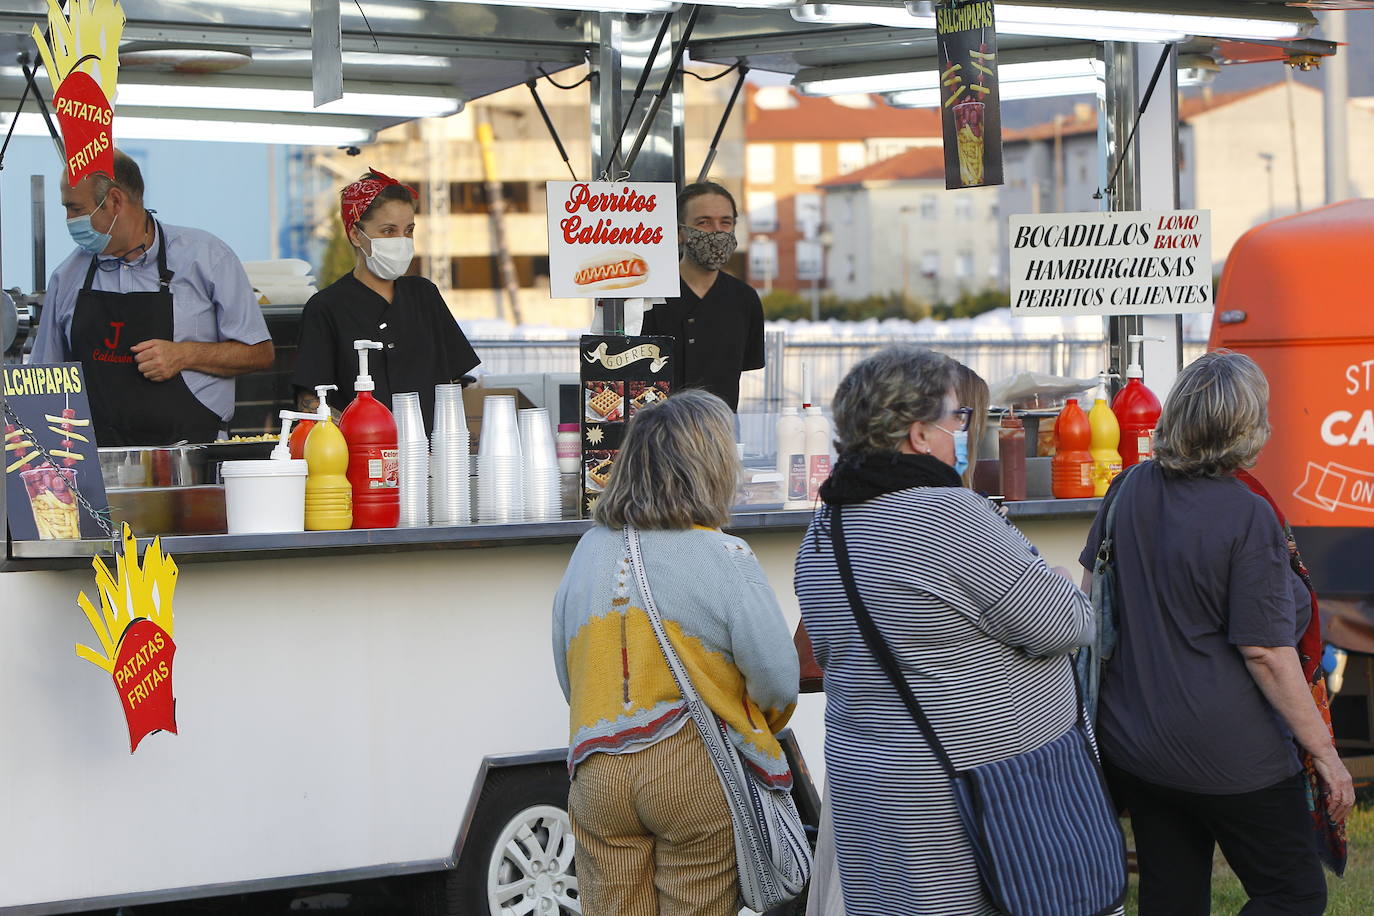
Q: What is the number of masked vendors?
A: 3